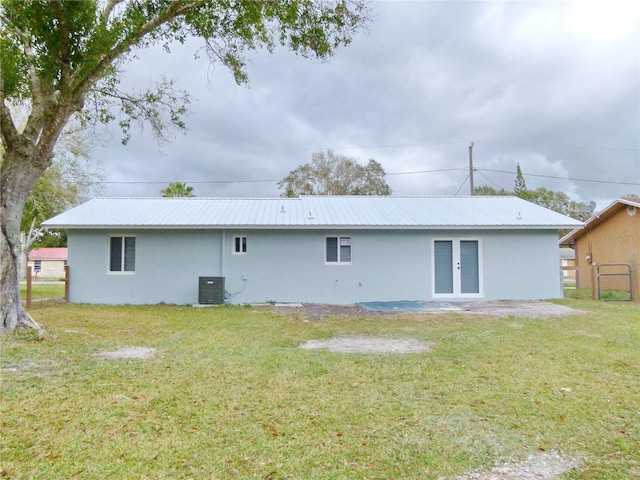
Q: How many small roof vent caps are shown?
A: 3